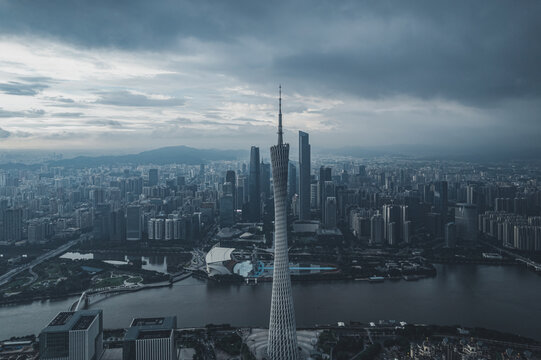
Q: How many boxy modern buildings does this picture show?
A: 2